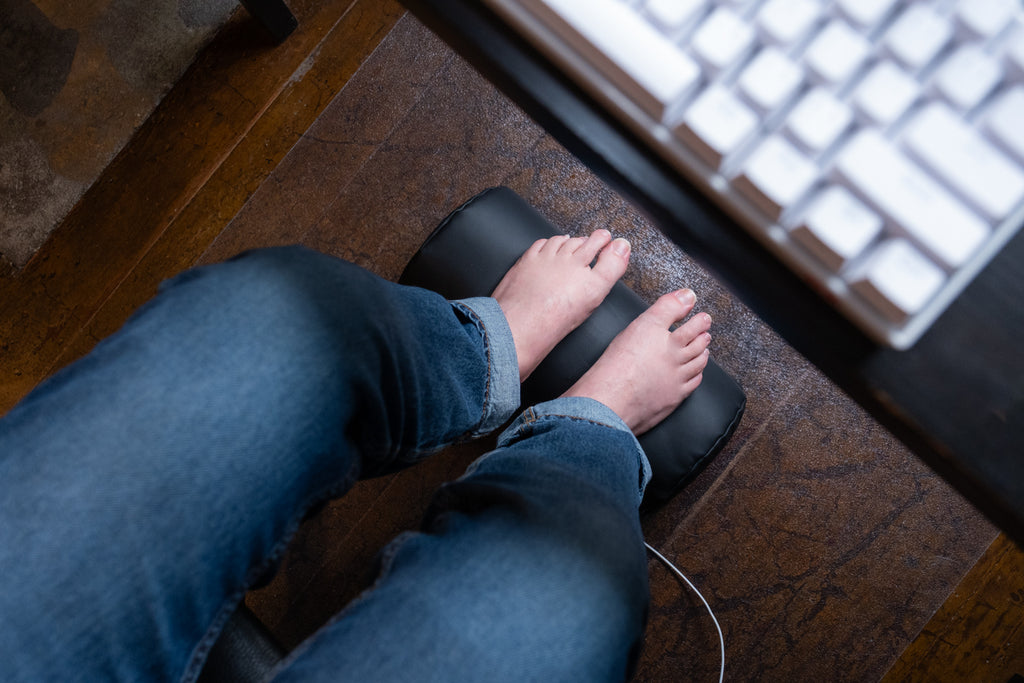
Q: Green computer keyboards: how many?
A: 0